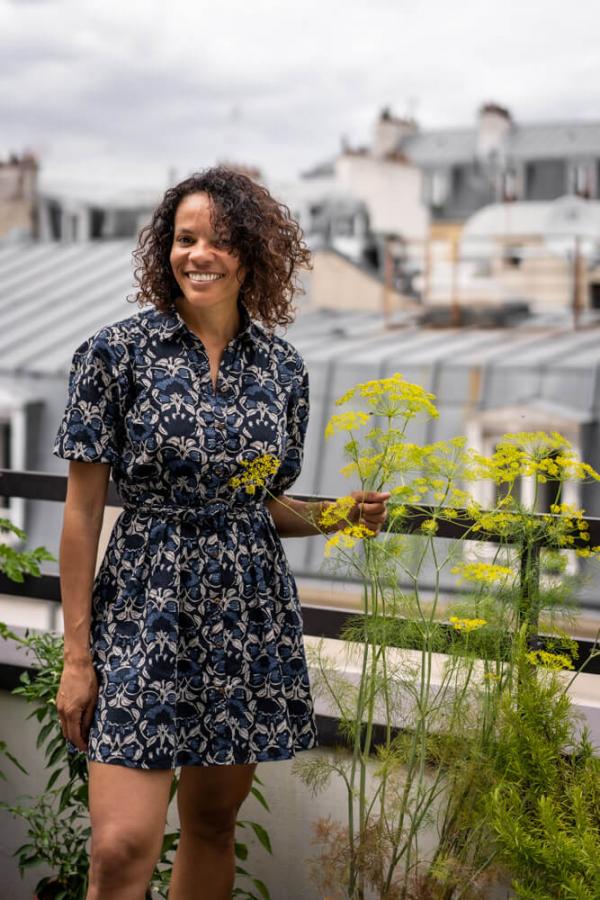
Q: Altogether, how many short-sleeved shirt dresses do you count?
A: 1